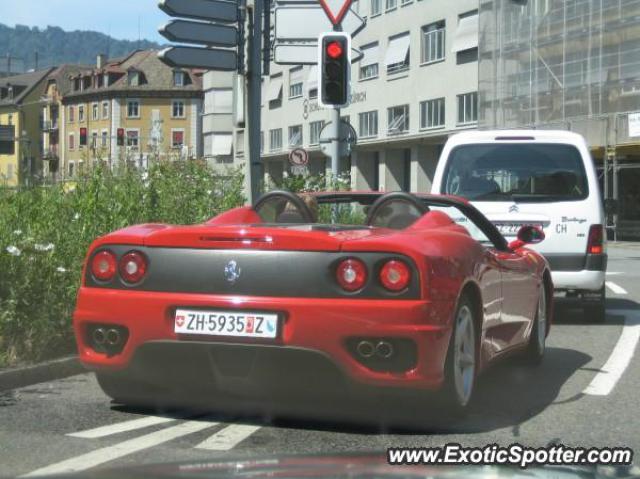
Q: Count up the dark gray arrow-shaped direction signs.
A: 3